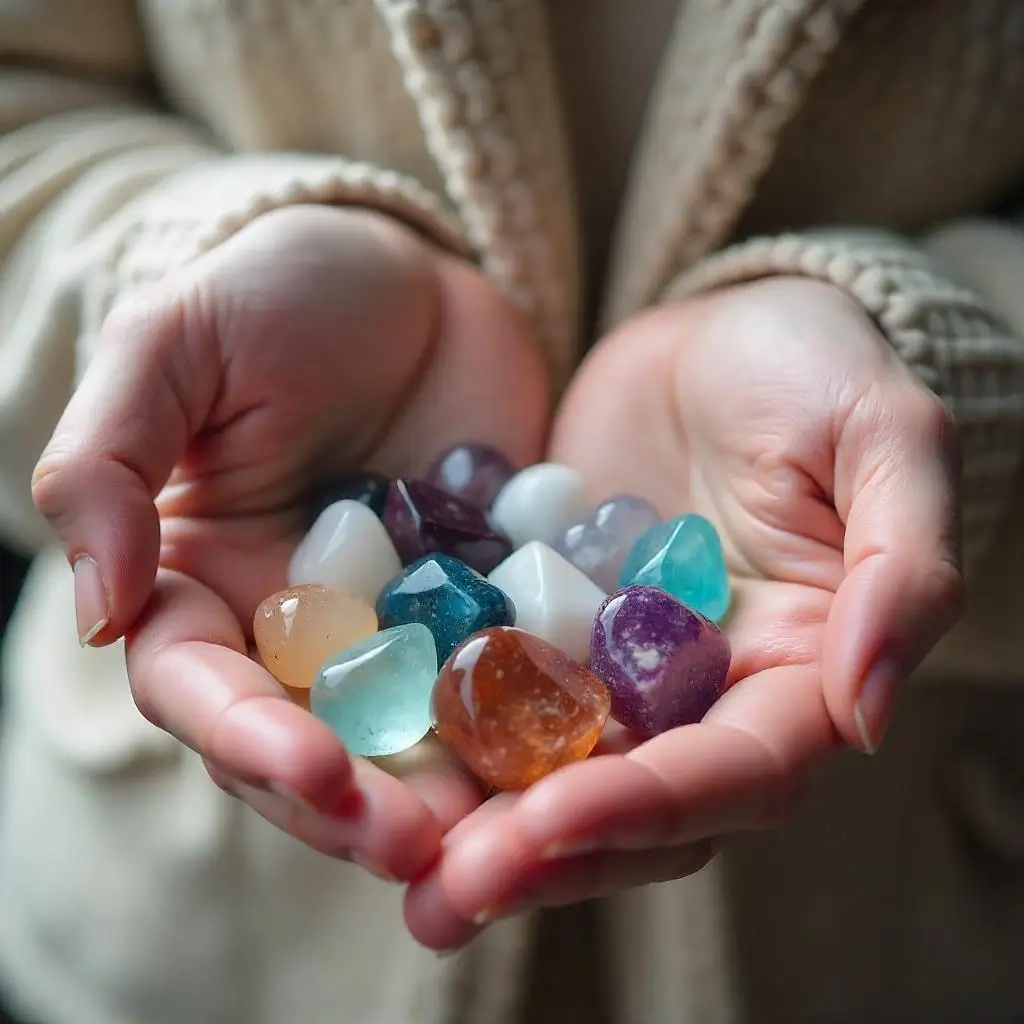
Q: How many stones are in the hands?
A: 13